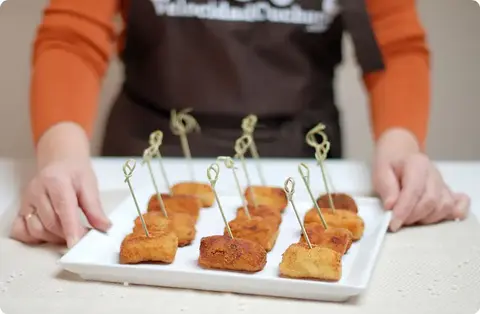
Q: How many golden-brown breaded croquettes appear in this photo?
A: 12